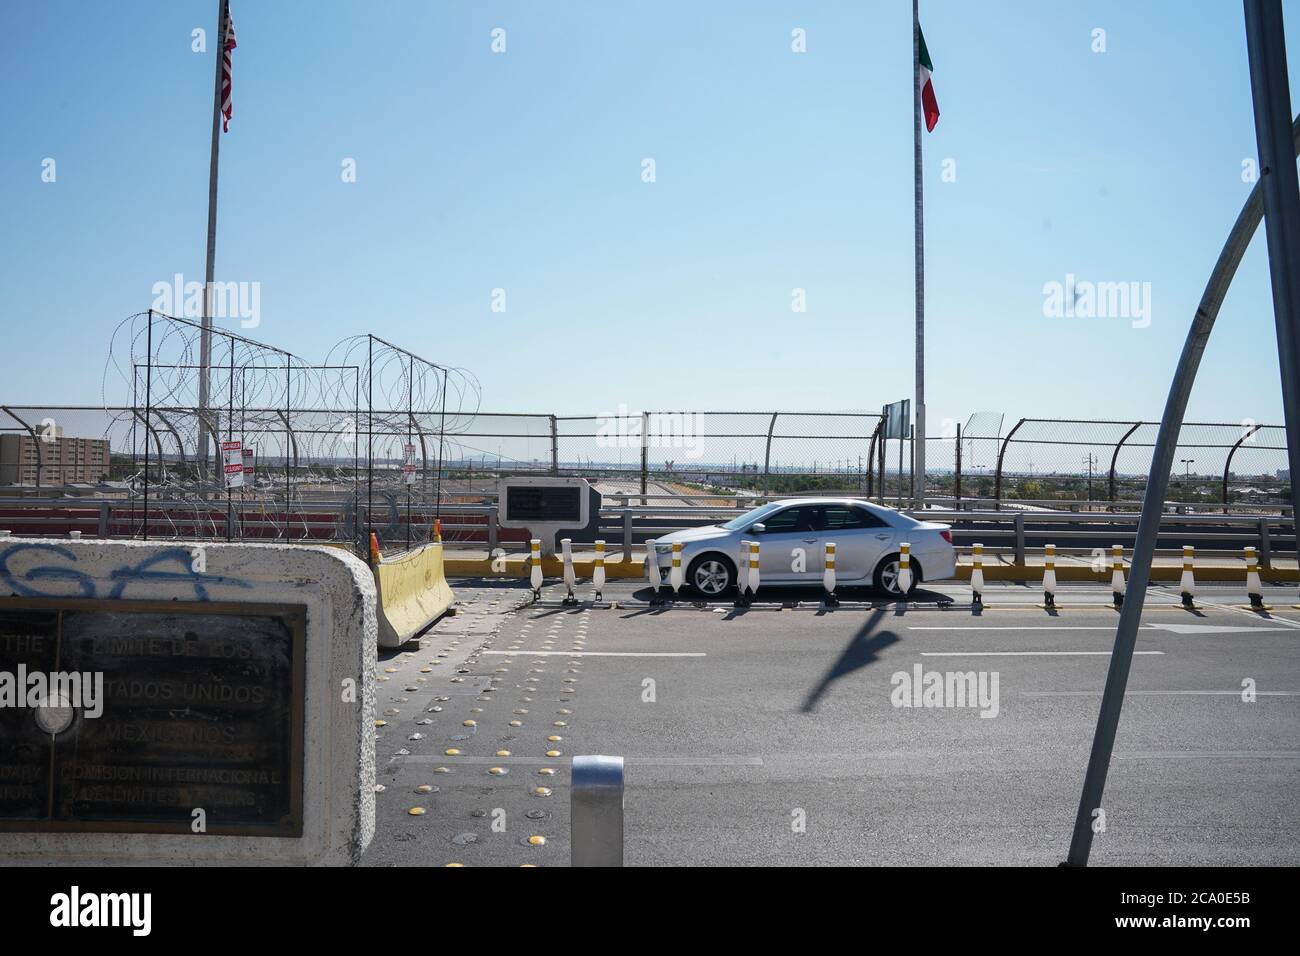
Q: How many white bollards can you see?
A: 14